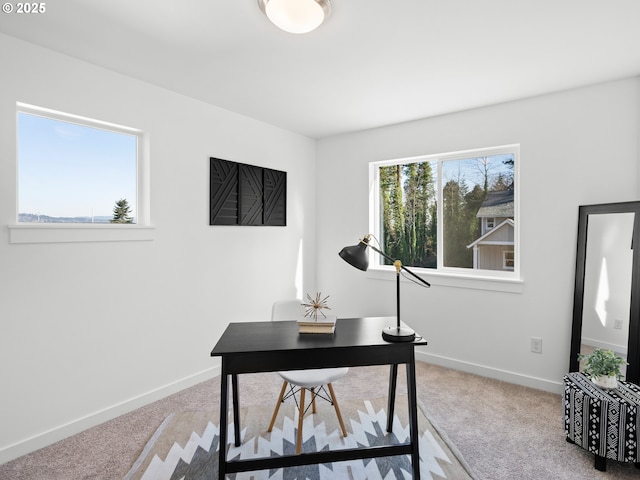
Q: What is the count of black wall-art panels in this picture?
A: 3